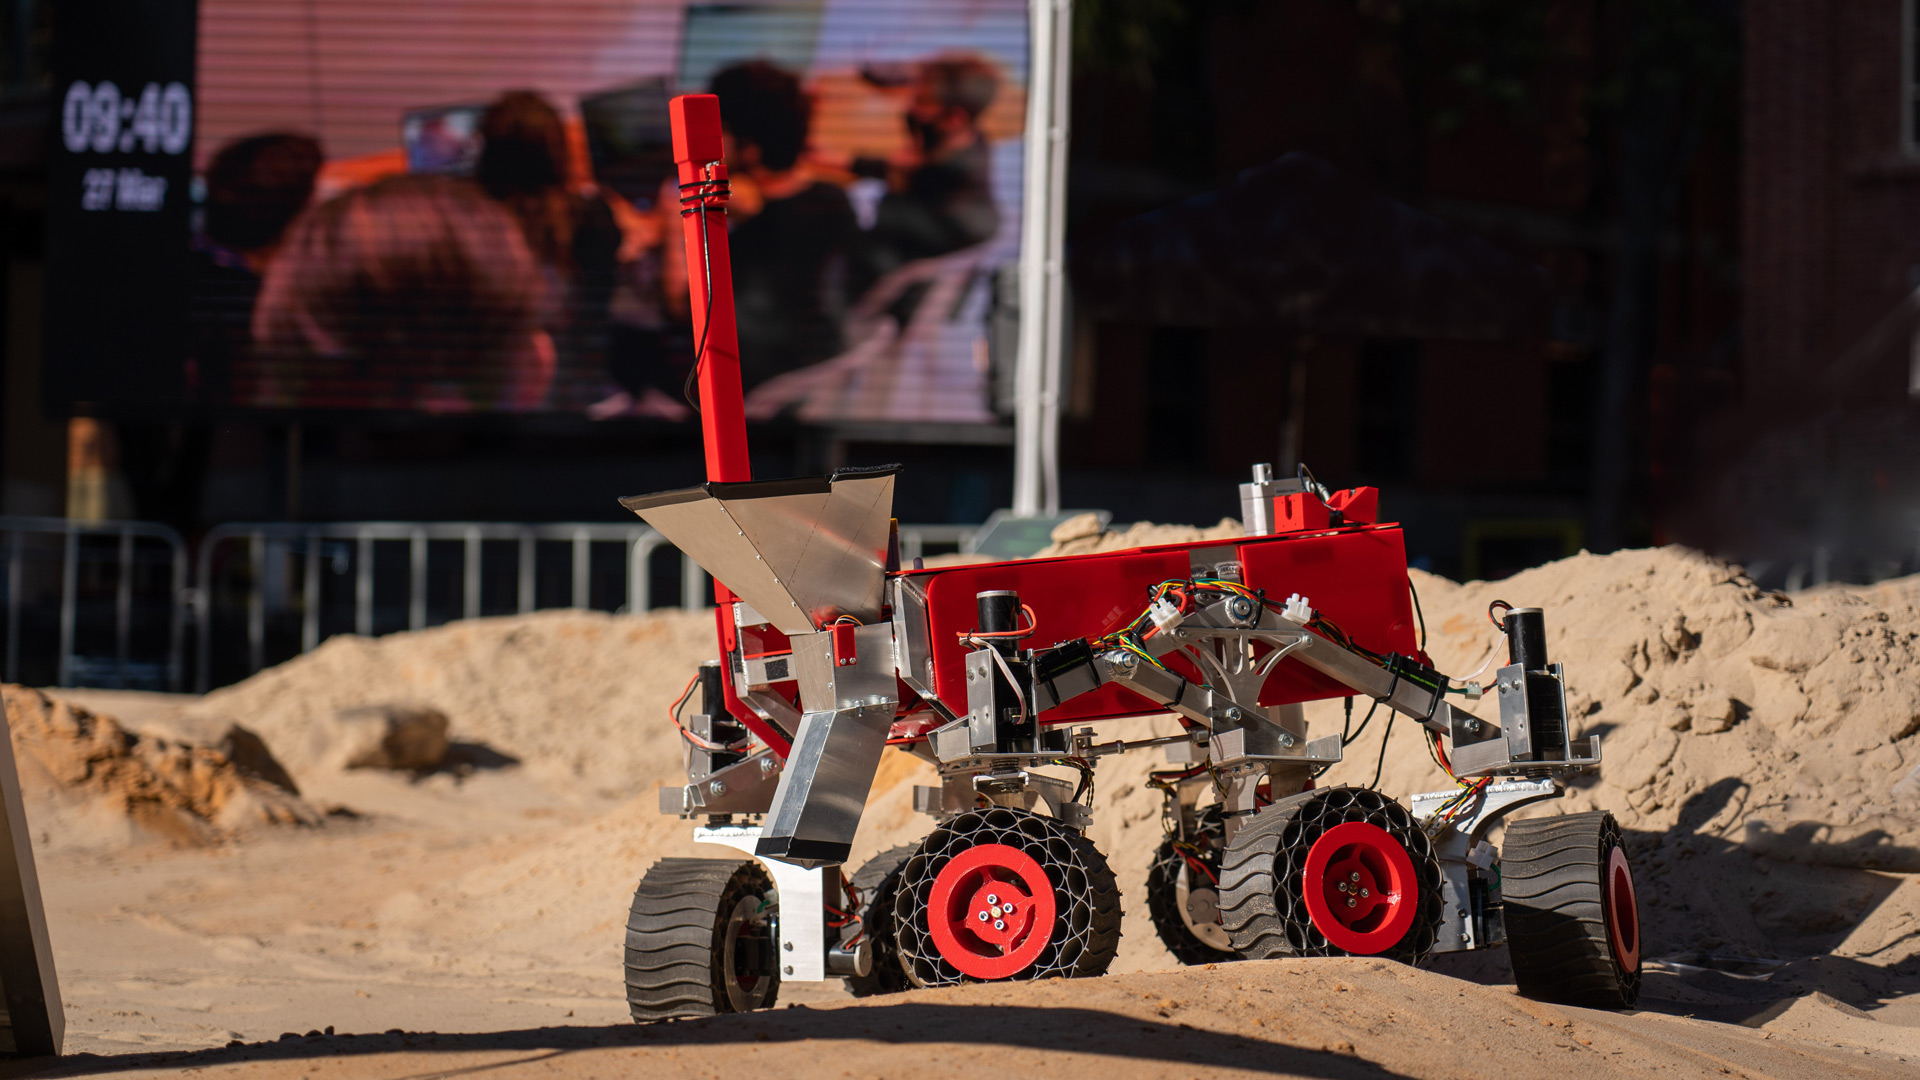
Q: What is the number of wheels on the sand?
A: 6